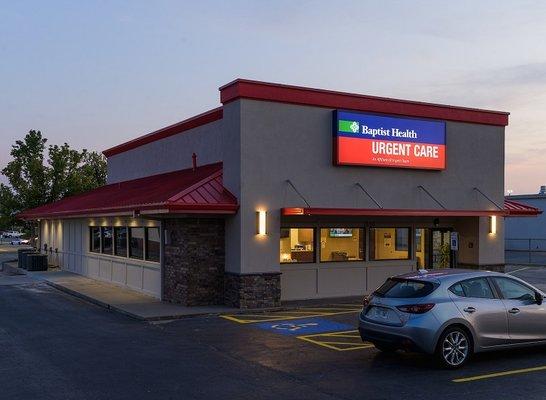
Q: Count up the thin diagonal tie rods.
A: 4